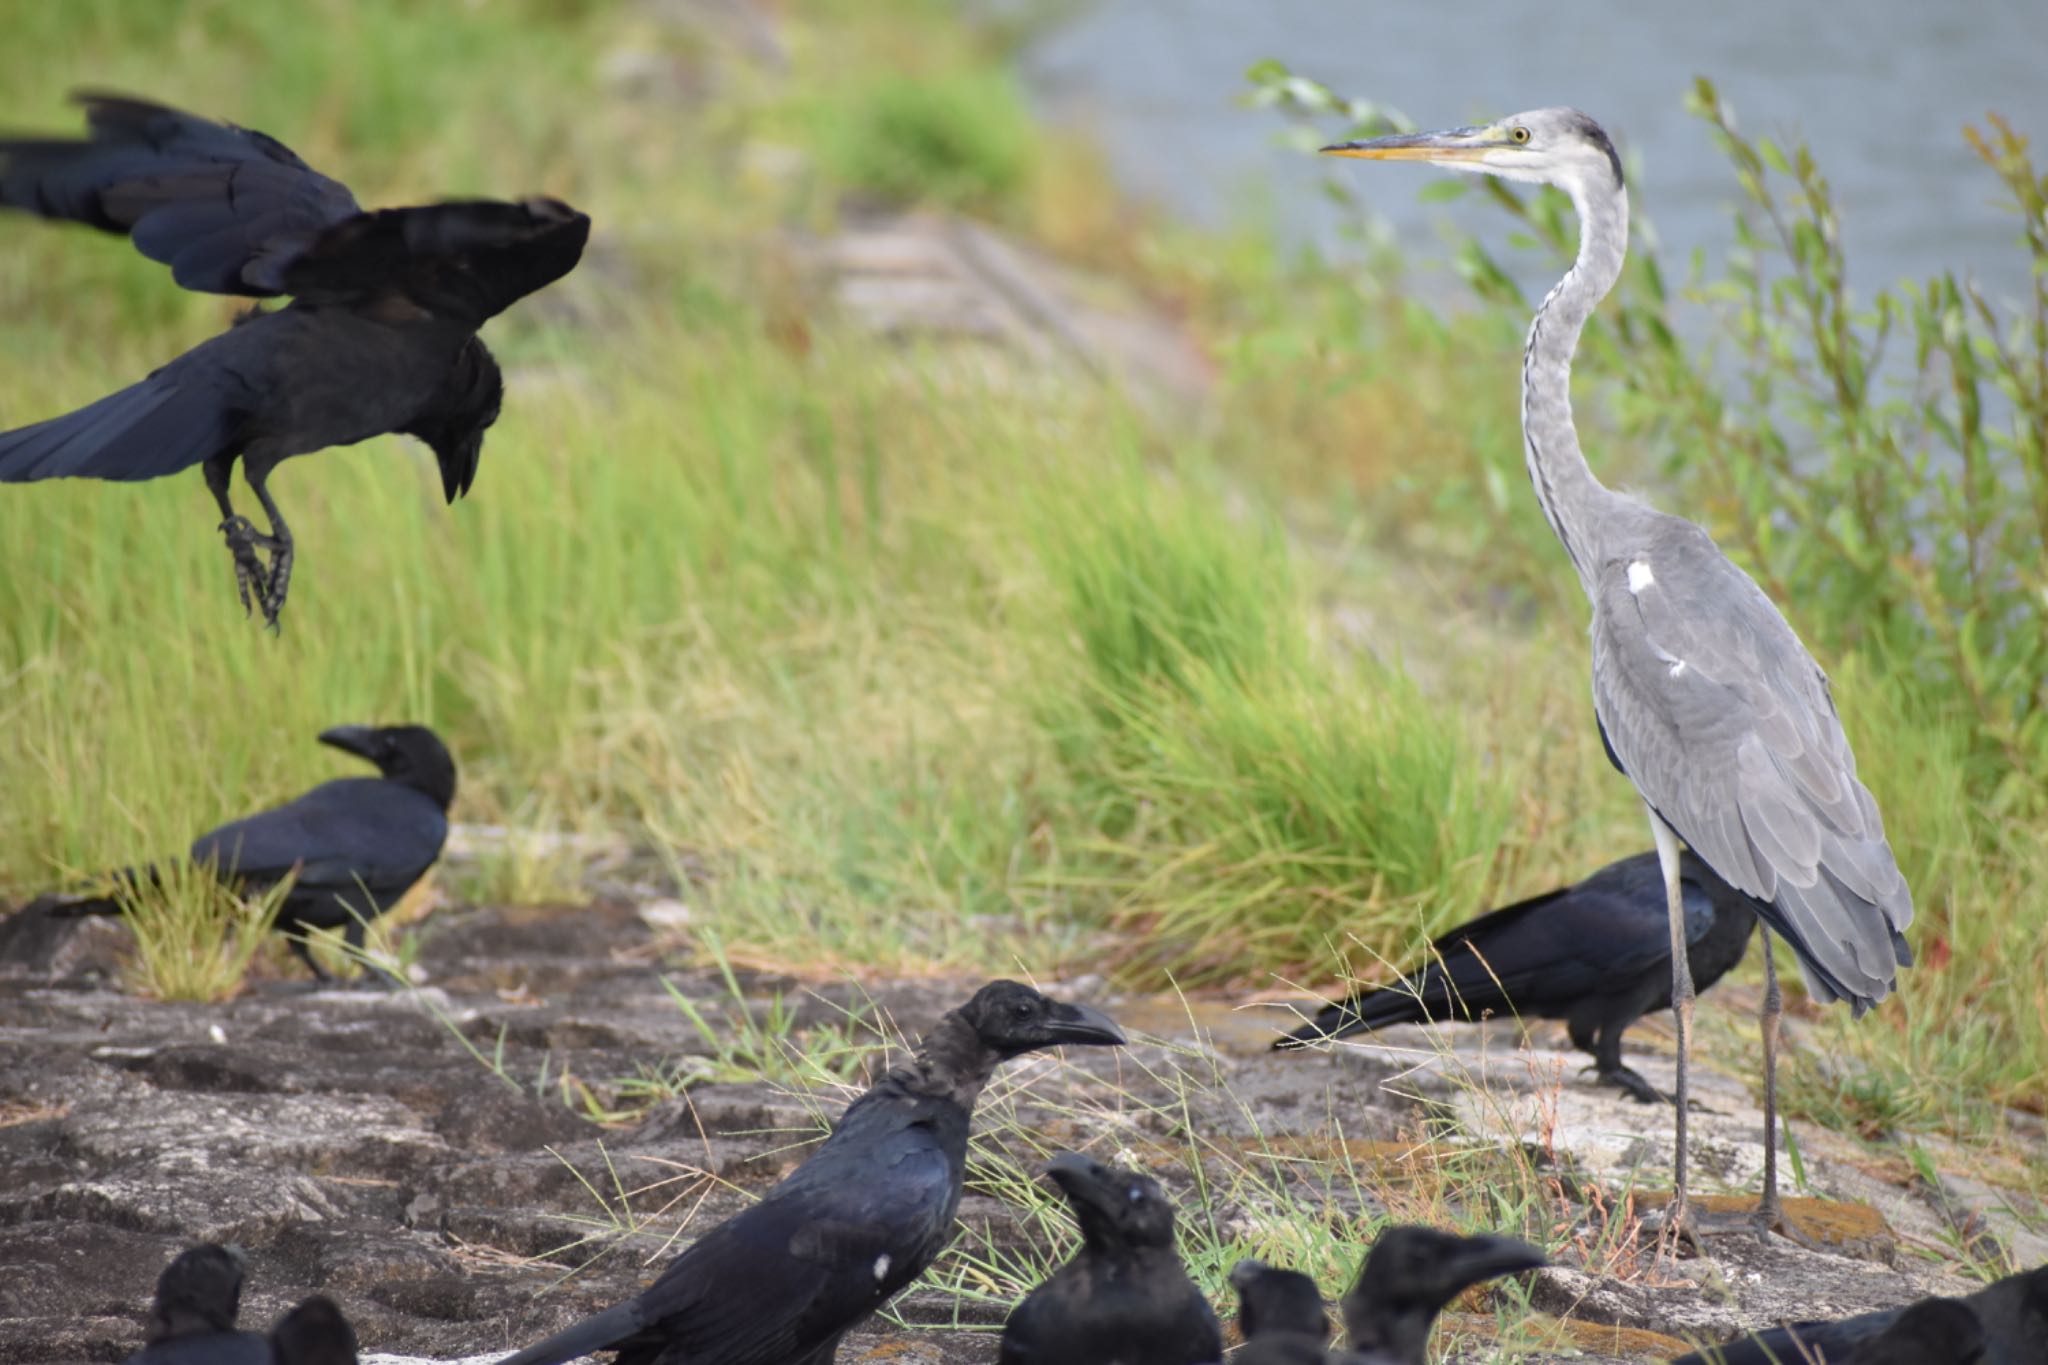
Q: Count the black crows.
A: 11